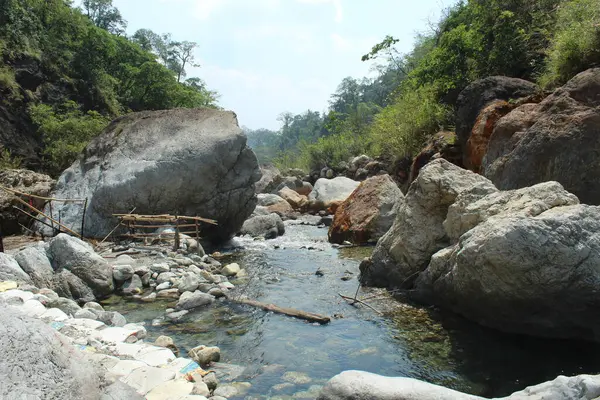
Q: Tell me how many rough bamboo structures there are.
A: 2